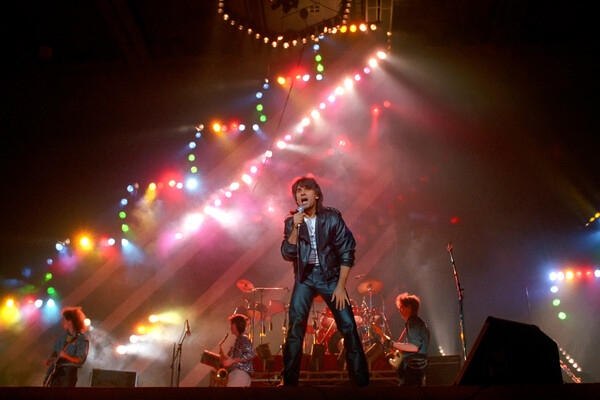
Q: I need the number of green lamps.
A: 12